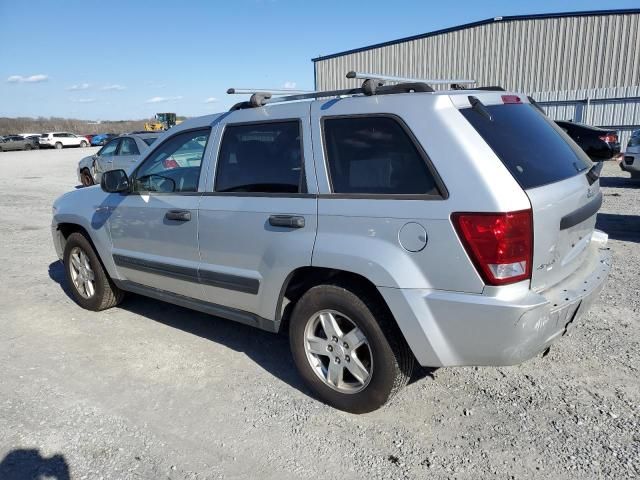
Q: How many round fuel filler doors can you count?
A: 1